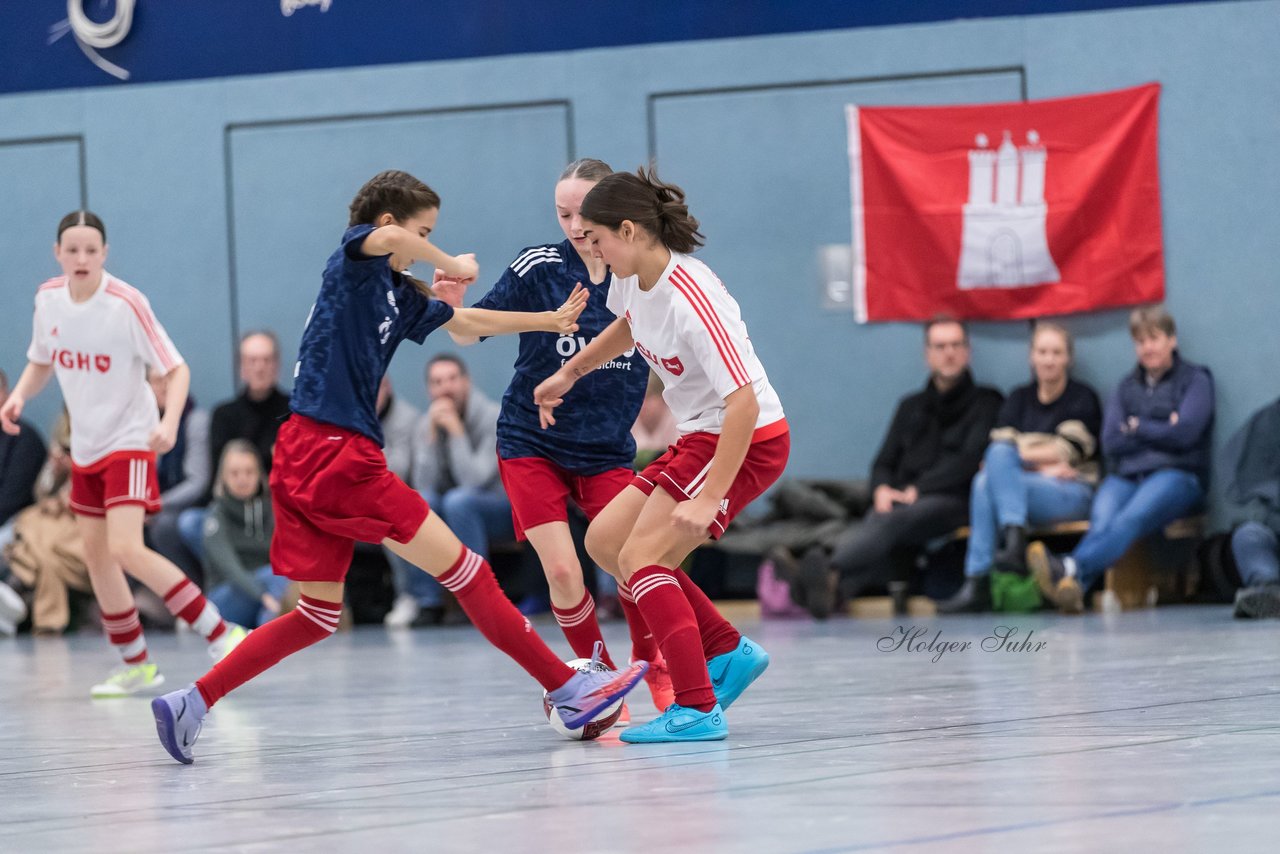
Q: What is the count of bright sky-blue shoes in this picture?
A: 2